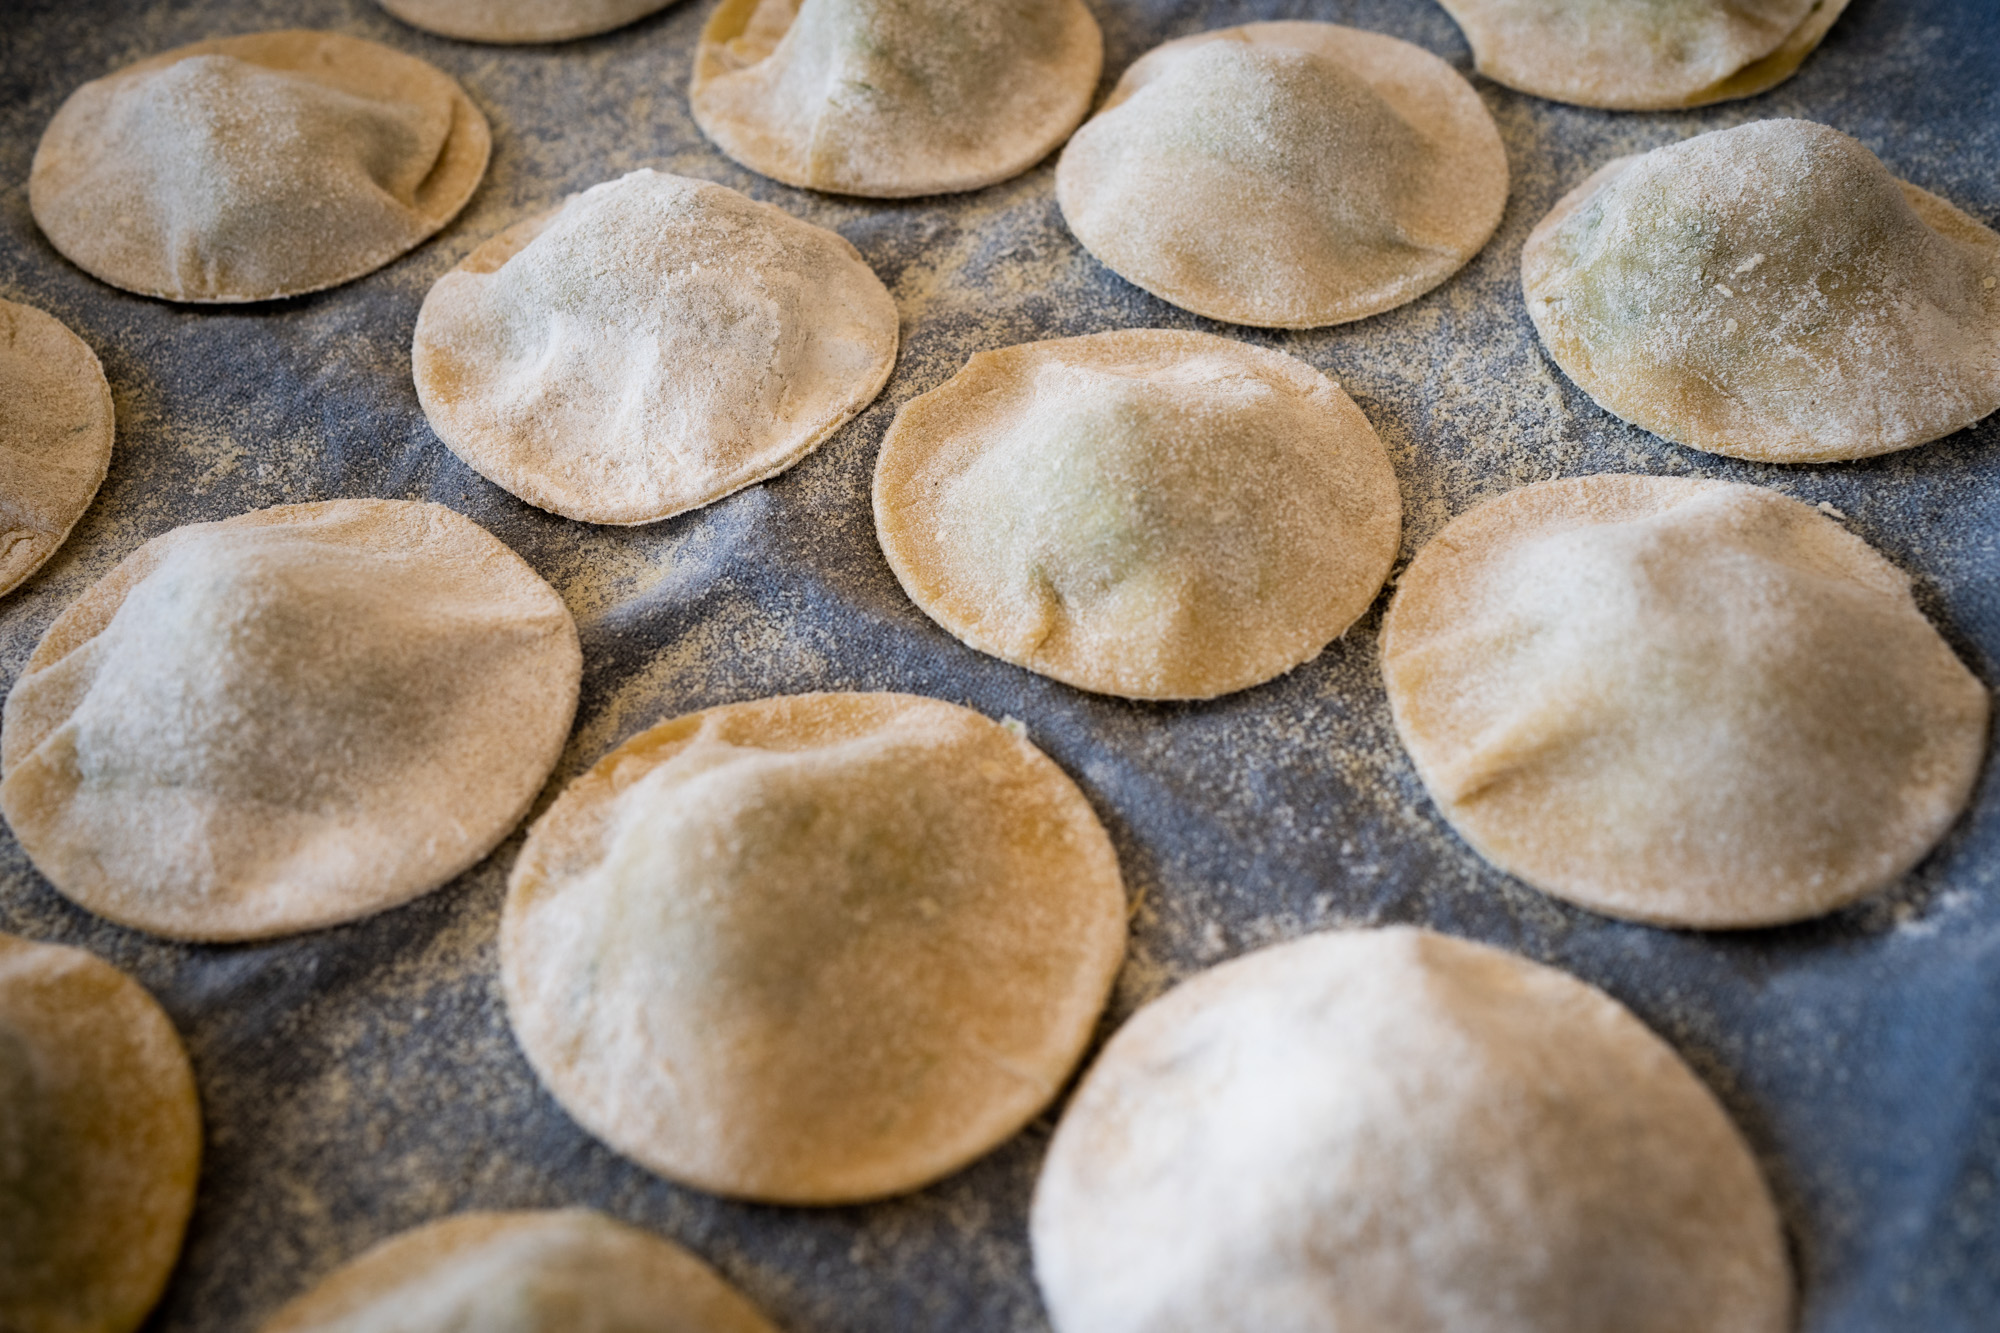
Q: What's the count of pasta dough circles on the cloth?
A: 15